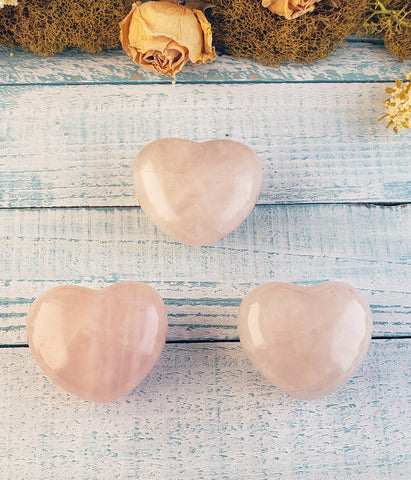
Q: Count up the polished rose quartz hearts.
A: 3